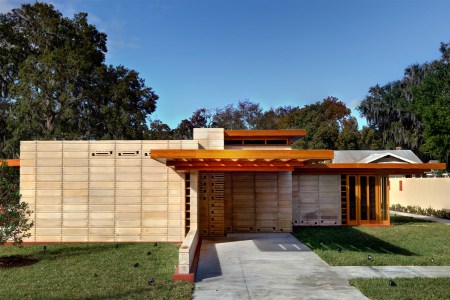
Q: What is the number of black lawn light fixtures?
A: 10